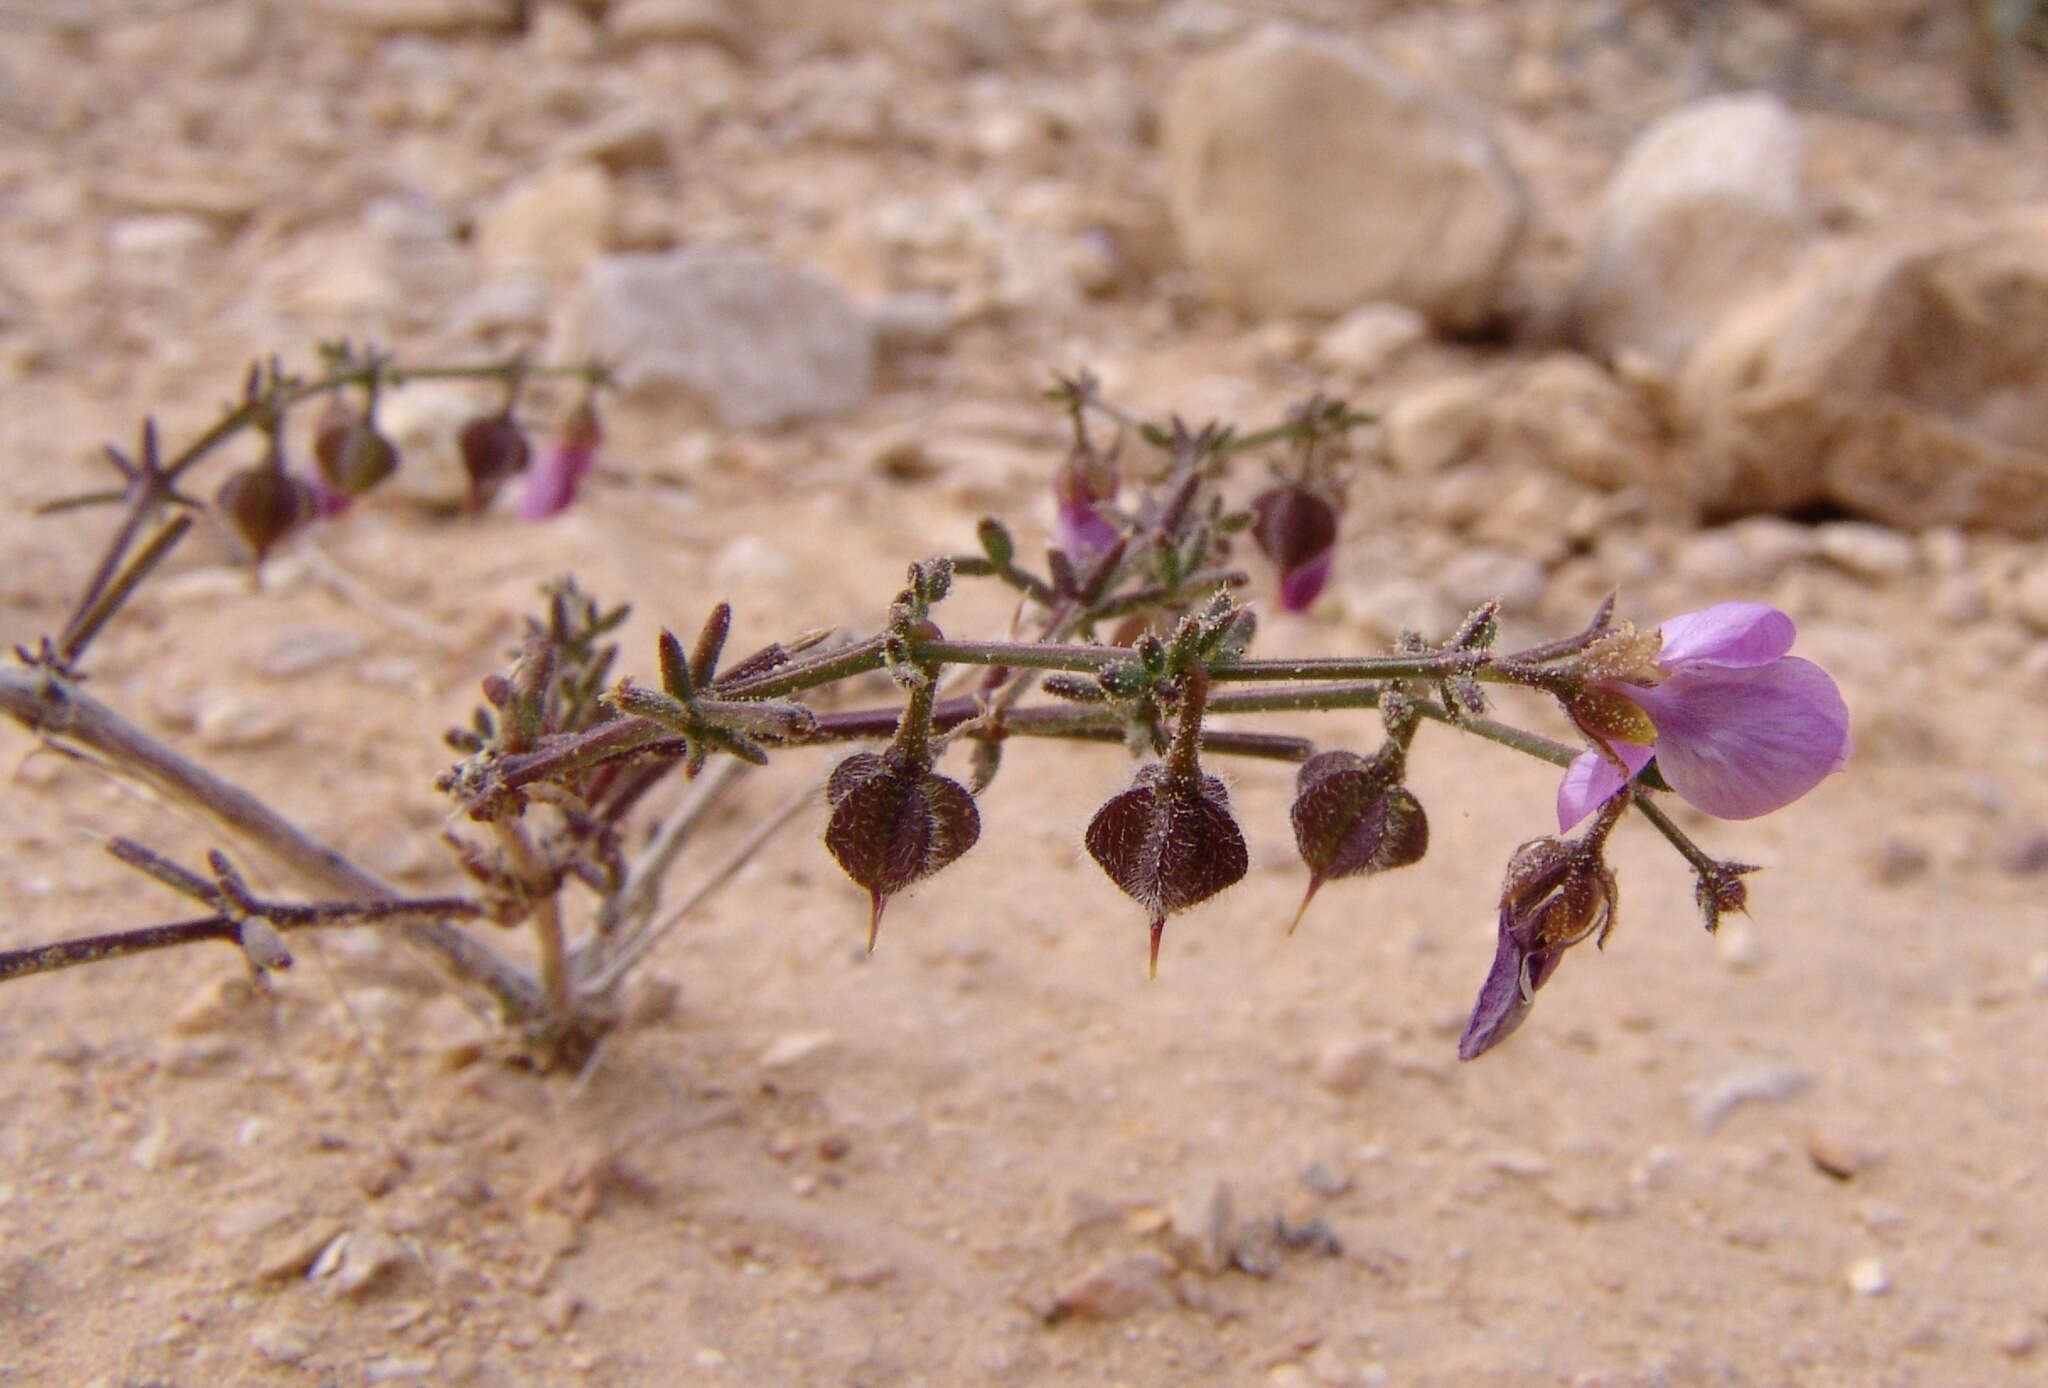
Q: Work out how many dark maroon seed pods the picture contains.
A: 7